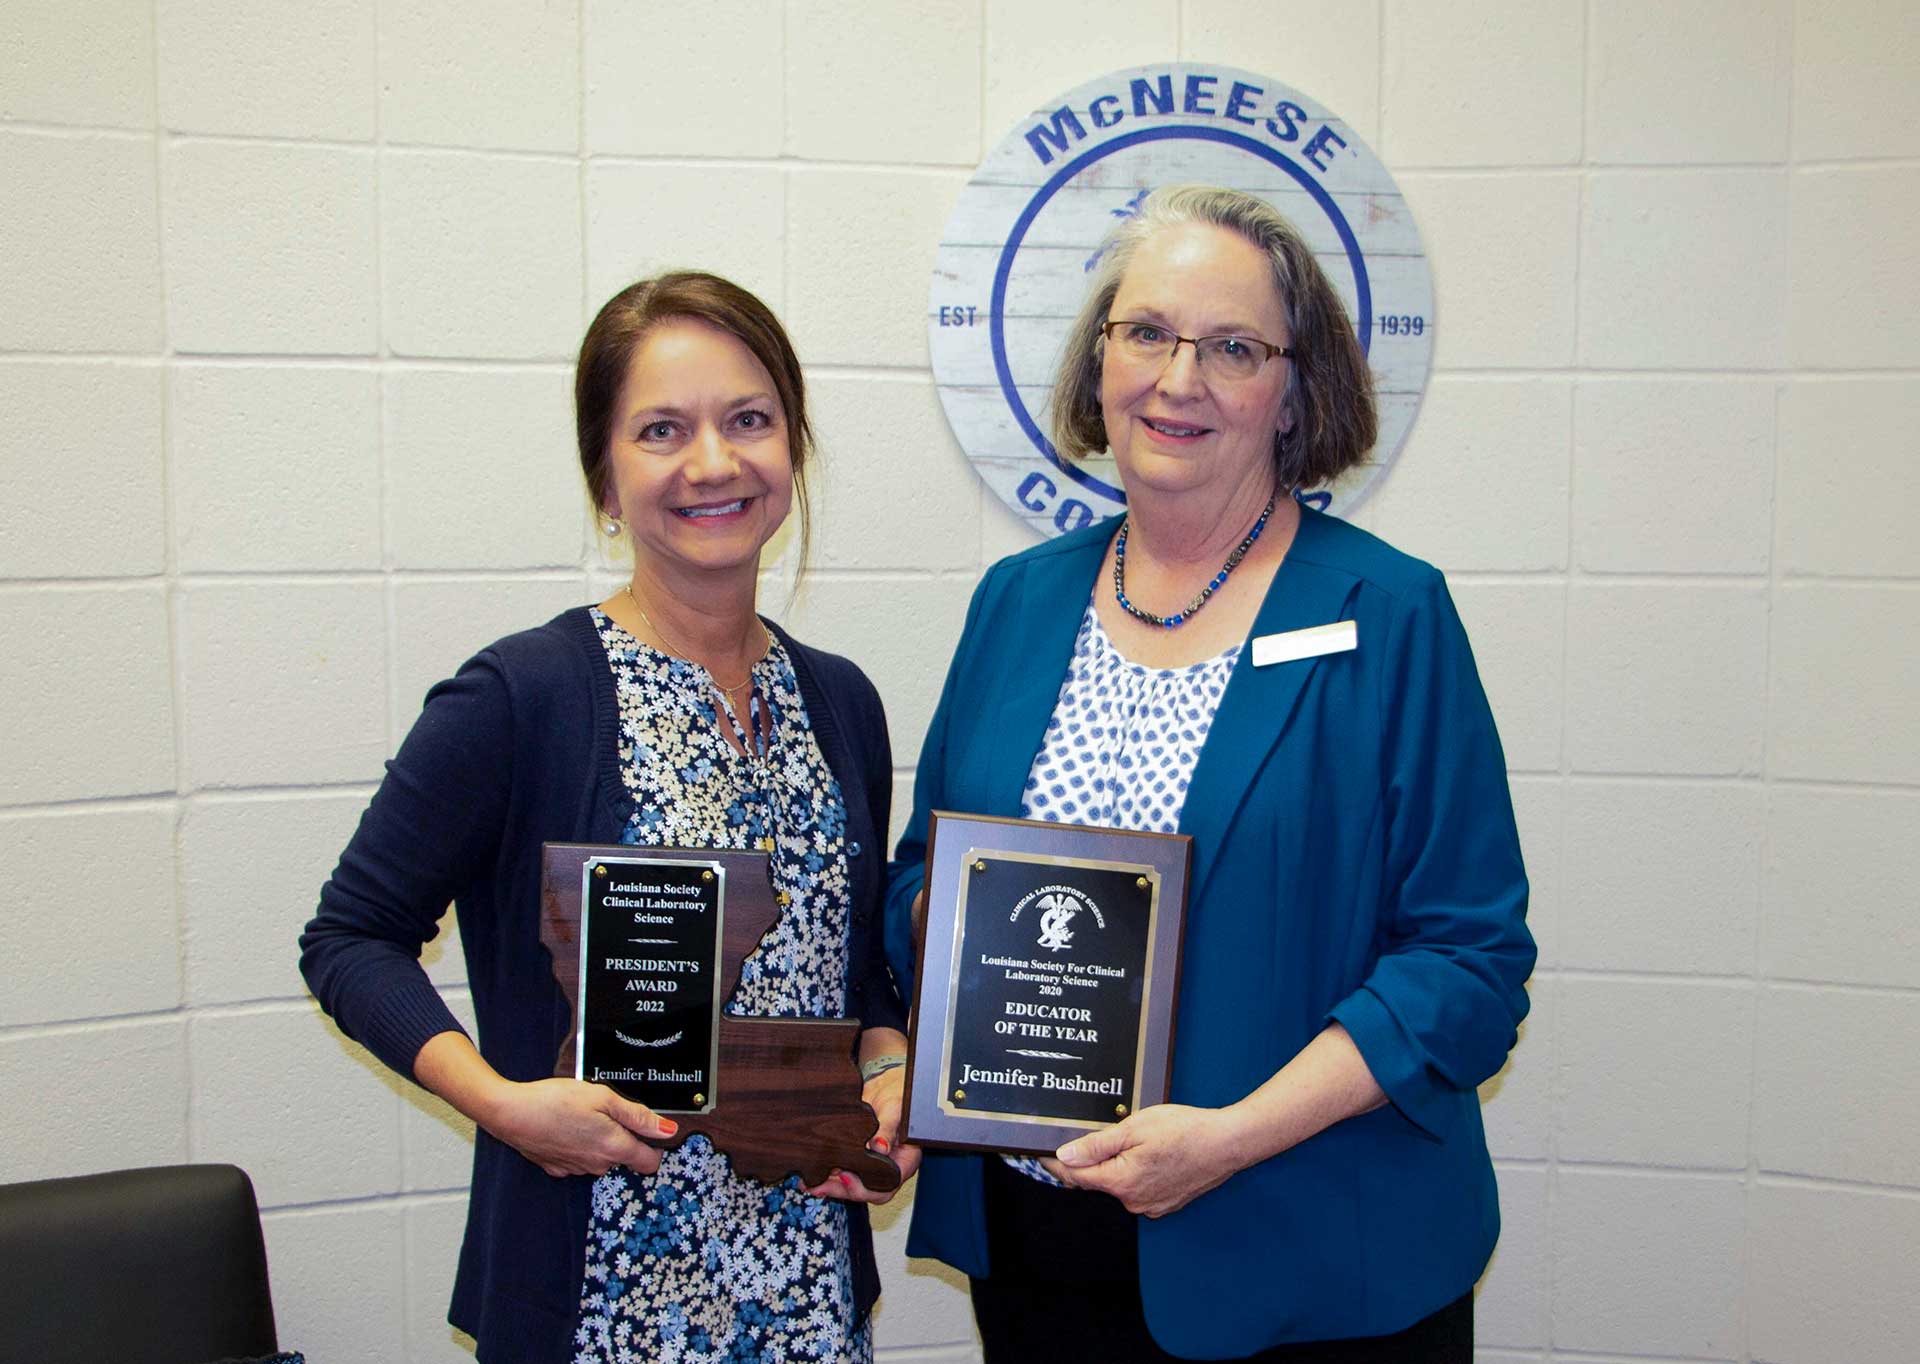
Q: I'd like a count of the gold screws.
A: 7